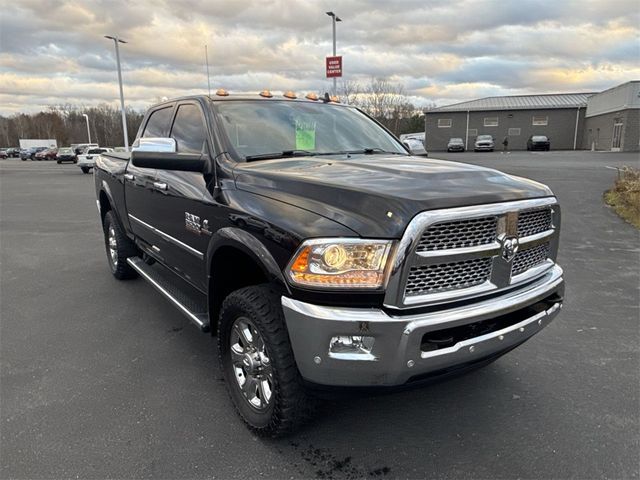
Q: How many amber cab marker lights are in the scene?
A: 5